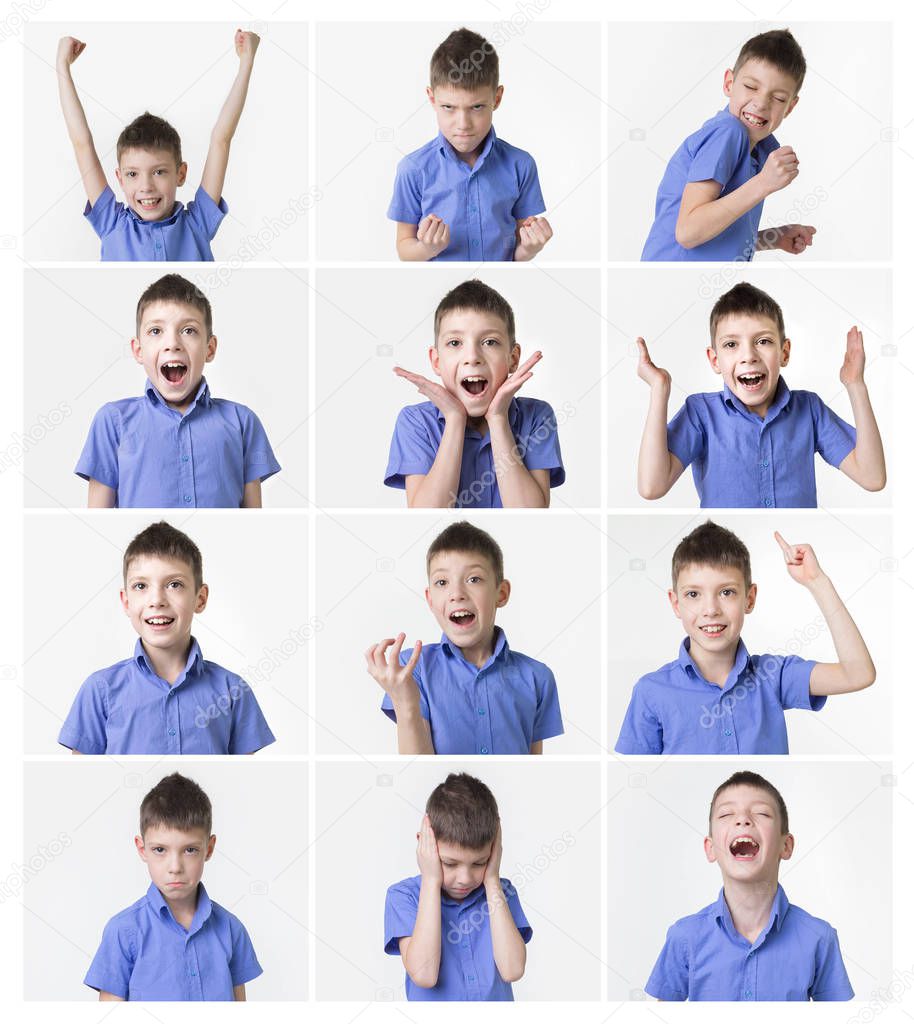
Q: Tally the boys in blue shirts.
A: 12